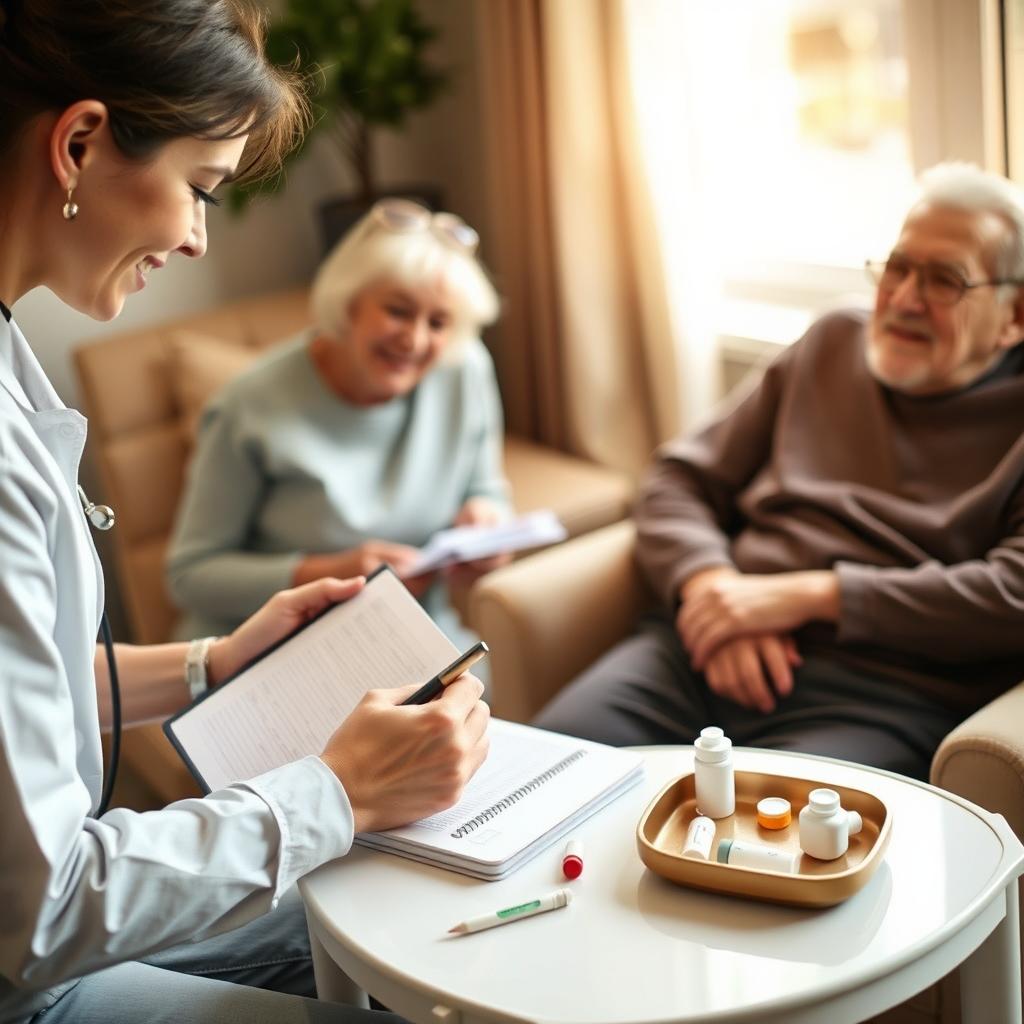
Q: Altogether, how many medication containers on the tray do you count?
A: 5